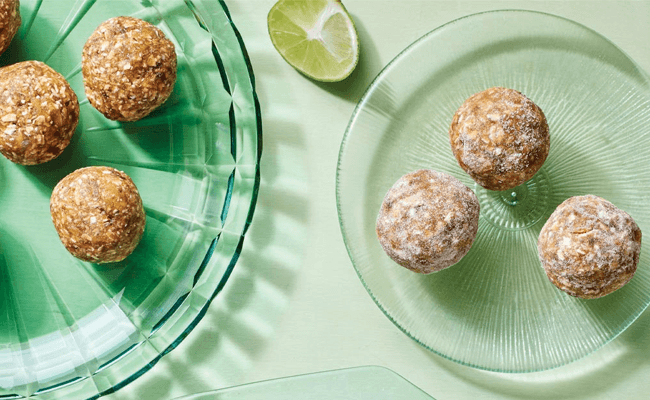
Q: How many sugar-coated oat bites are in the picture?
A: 3